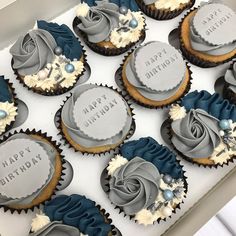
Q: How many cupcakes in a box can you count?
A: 12